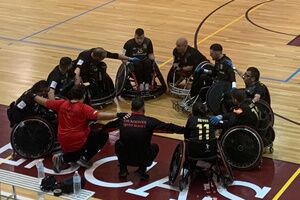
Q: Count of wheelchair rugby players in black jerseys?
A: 9